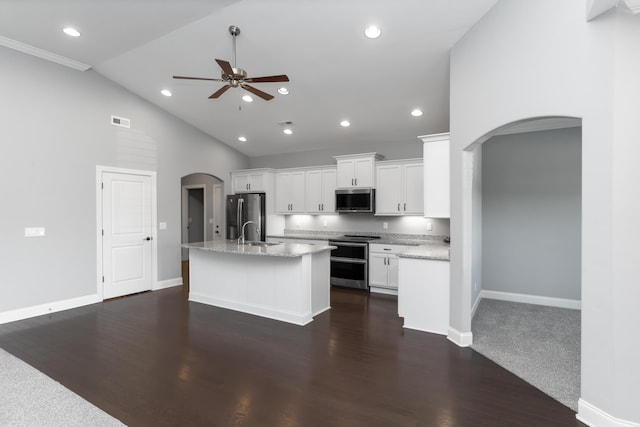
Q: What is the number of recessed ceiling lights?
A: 9